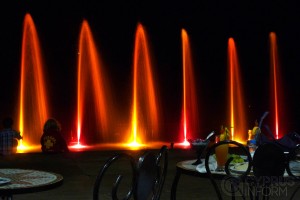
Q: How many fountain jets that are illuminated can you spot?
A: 6